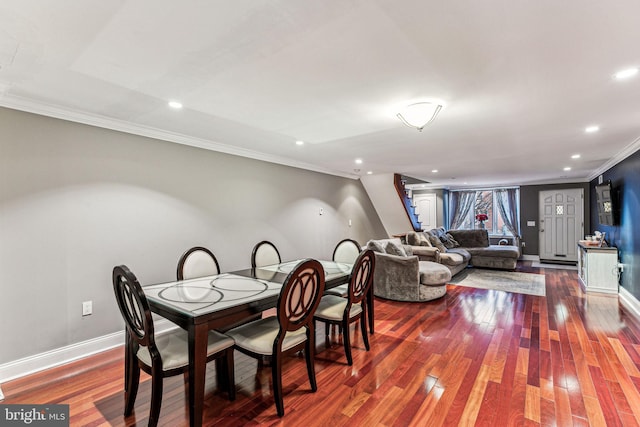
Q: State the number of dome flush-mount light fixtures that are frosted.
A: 1